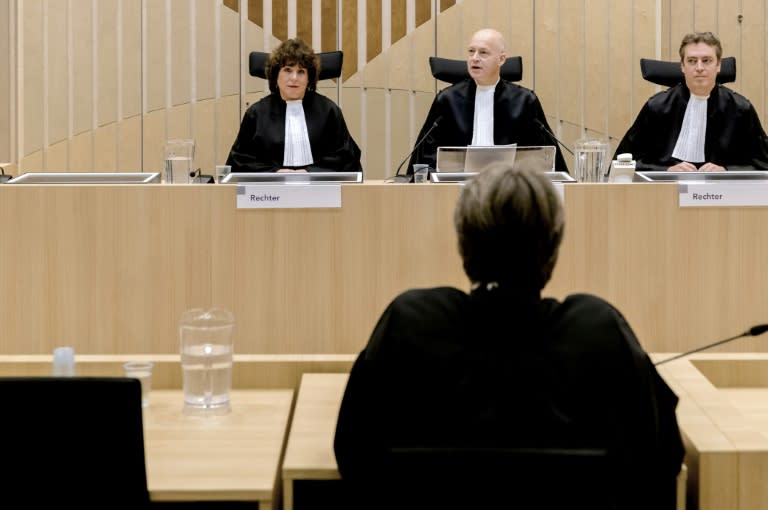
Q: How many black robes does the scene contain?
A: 4